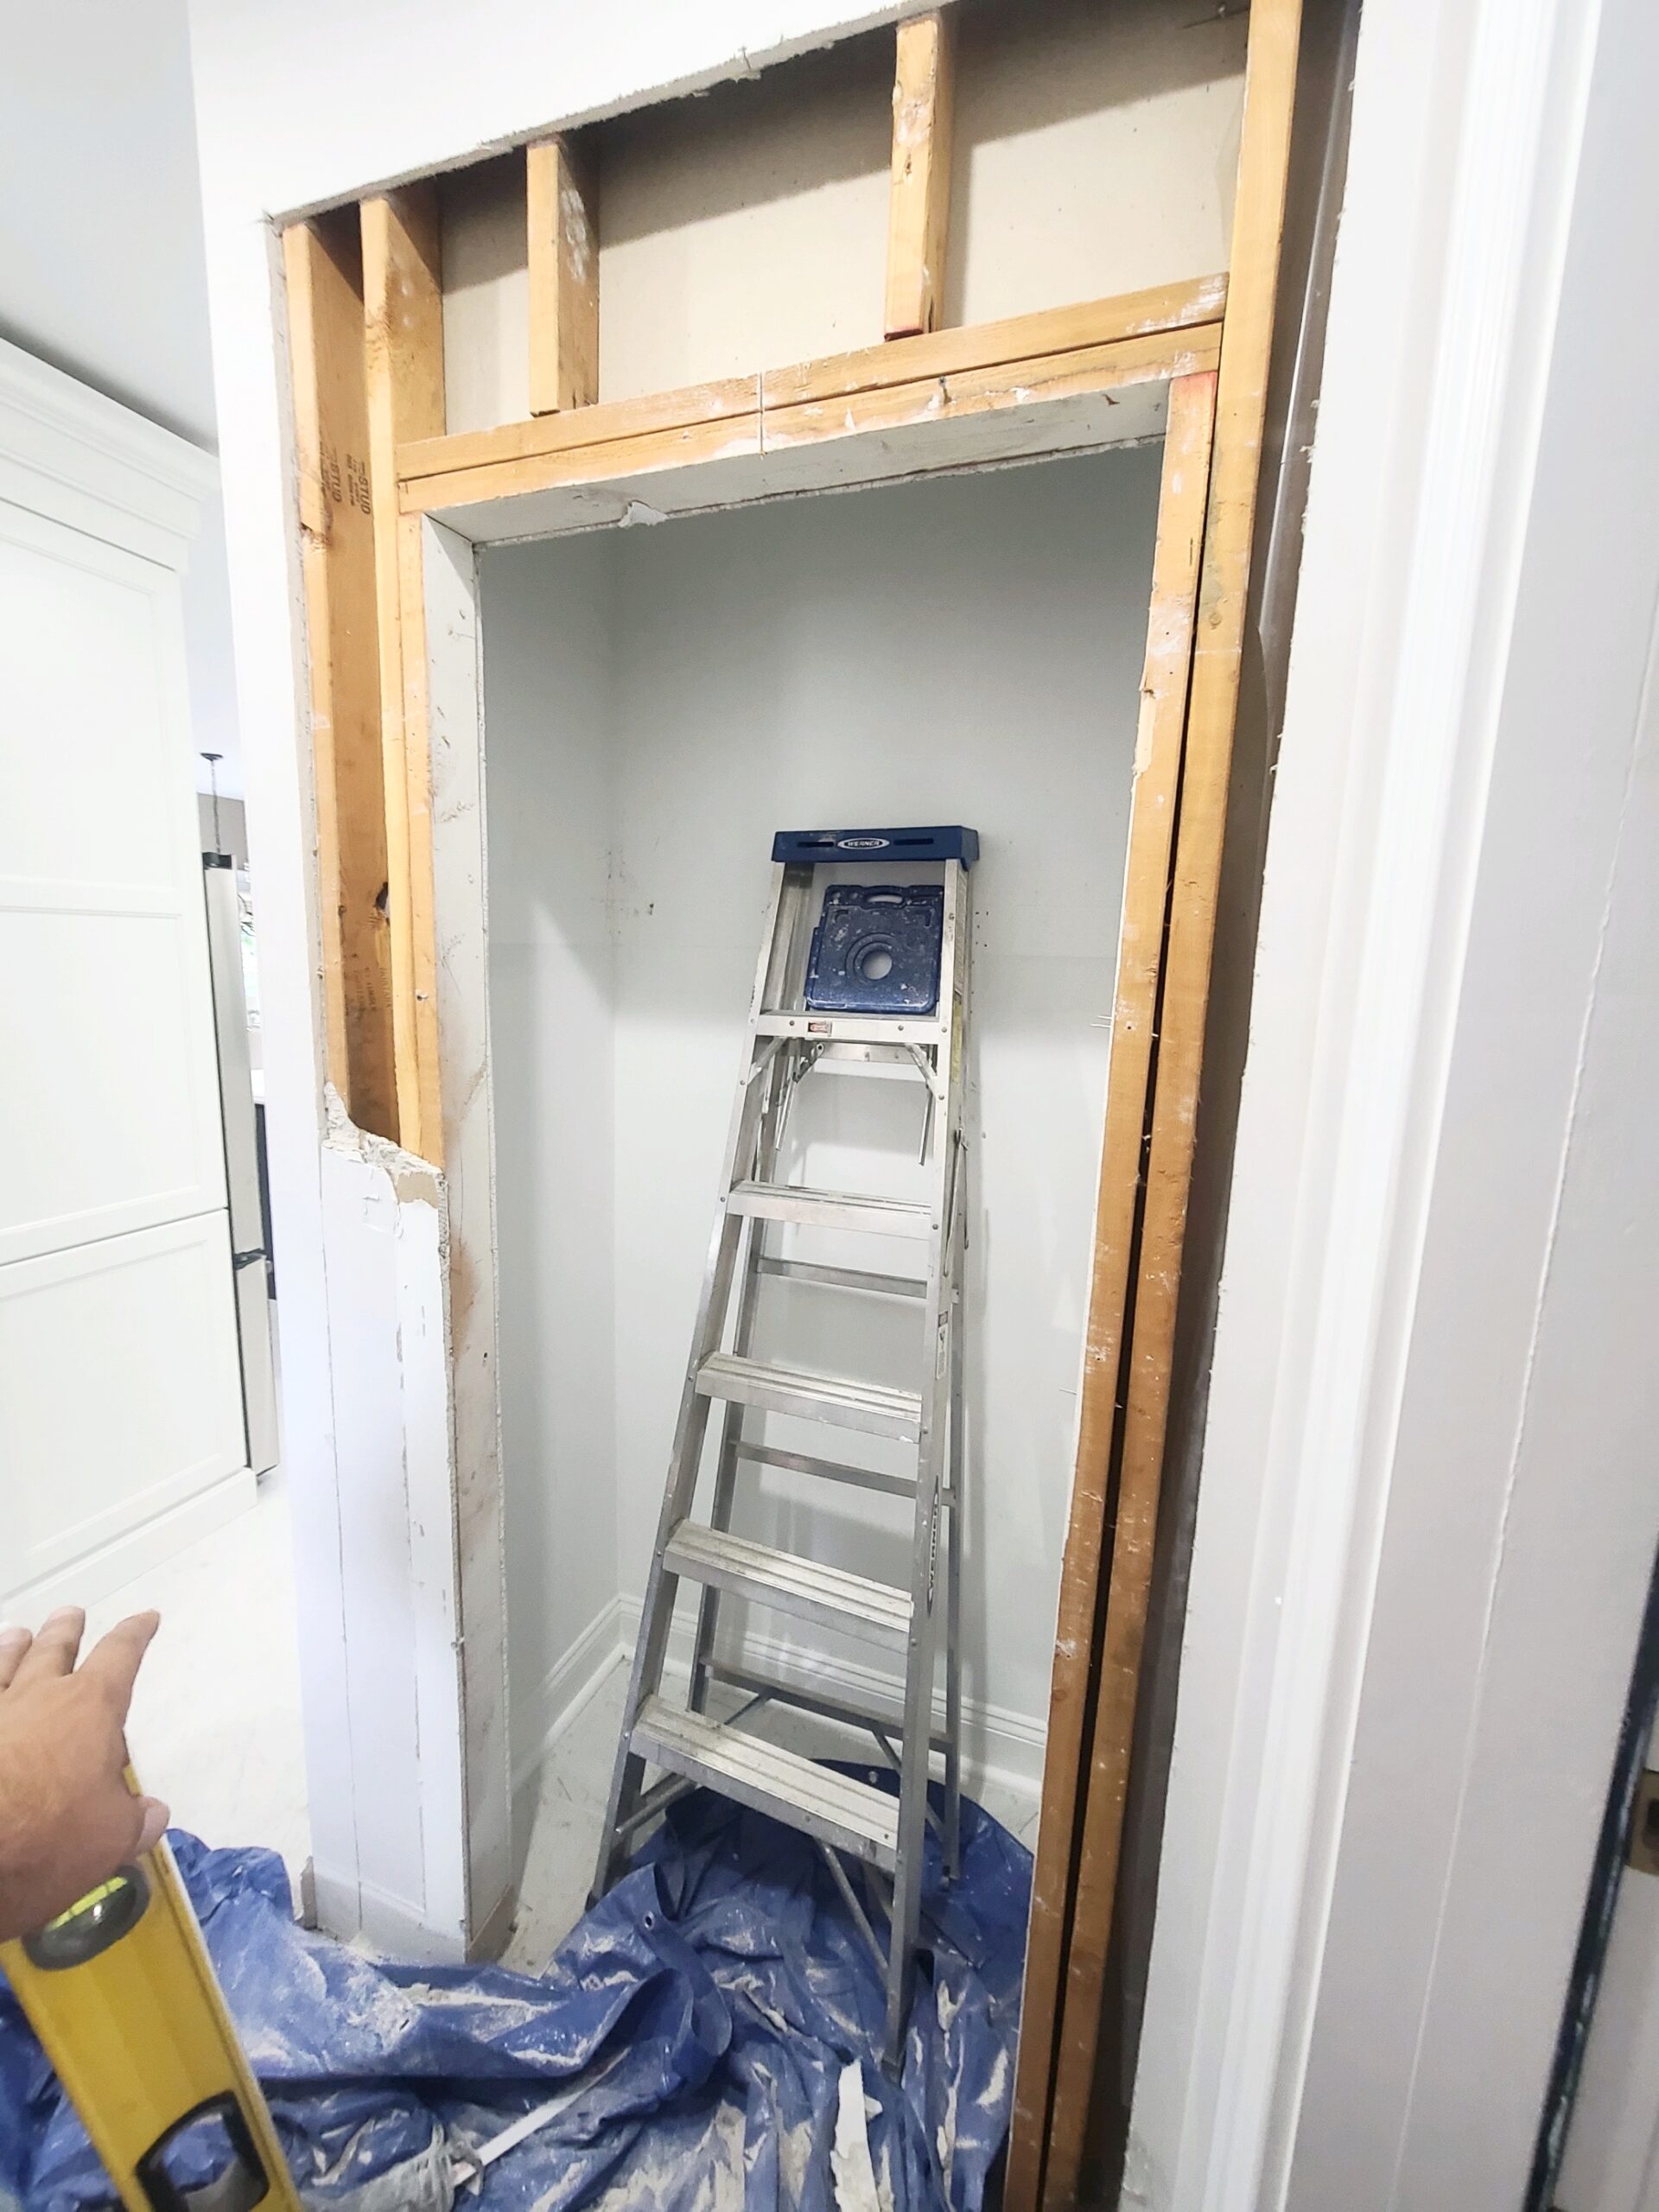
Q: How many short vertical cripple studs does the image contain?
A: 2